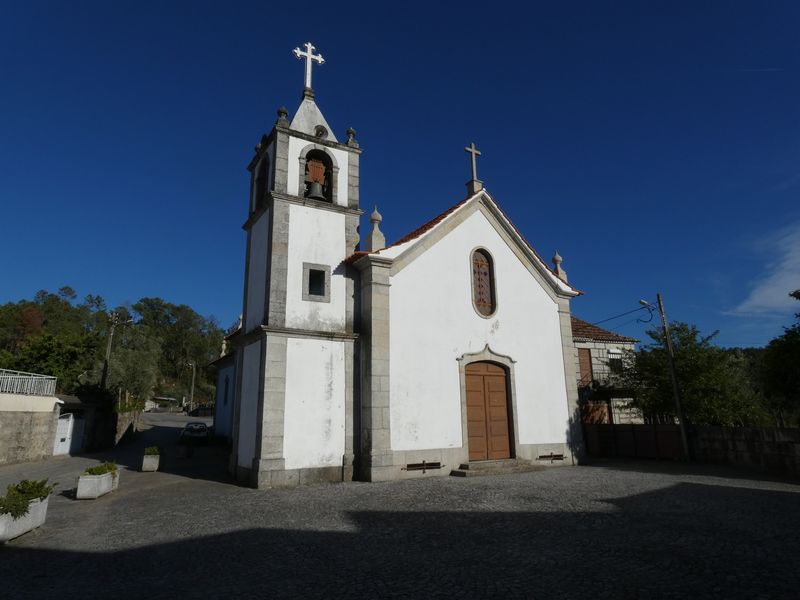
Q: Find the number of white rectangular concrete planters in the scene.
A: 3